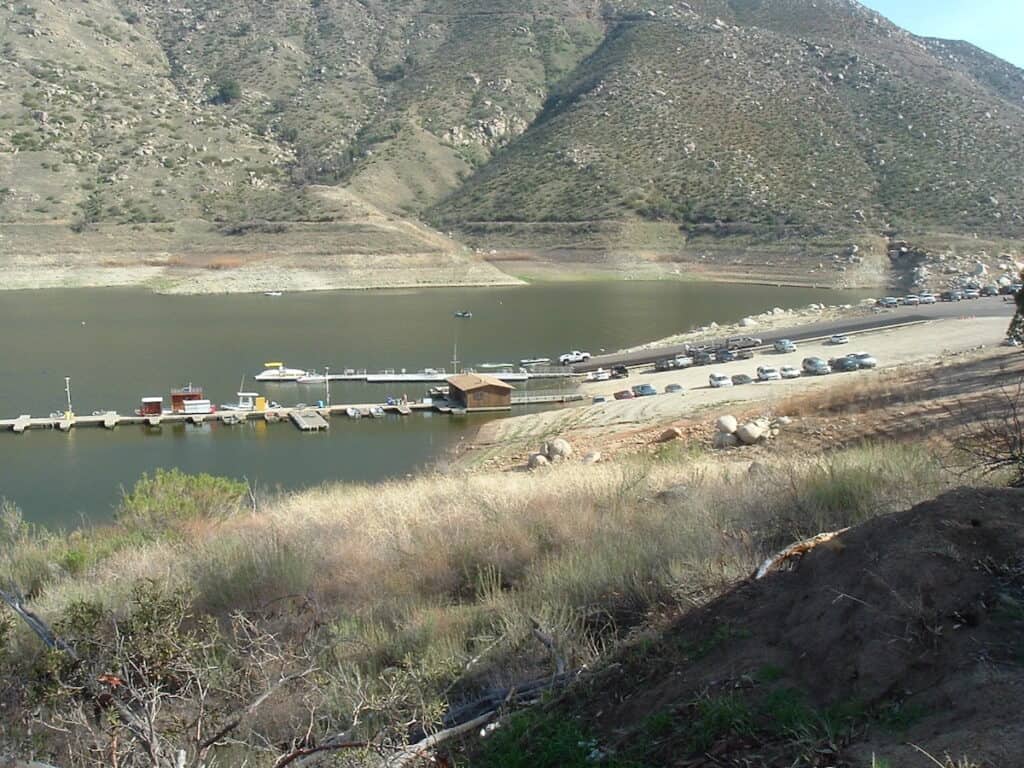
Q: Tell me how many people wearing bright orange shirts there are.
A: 0